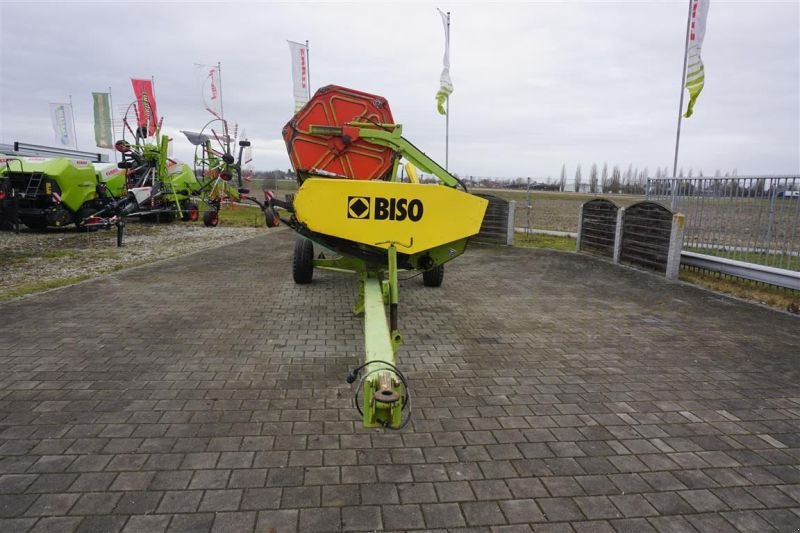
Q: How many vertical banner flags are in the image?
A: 7